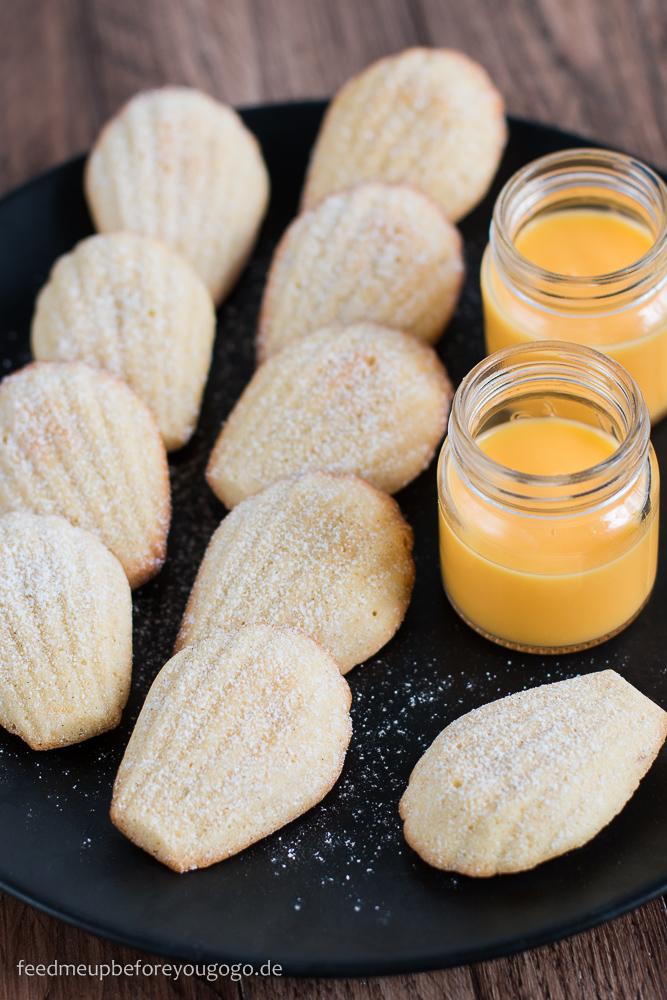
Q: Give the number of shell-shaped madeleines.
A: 10